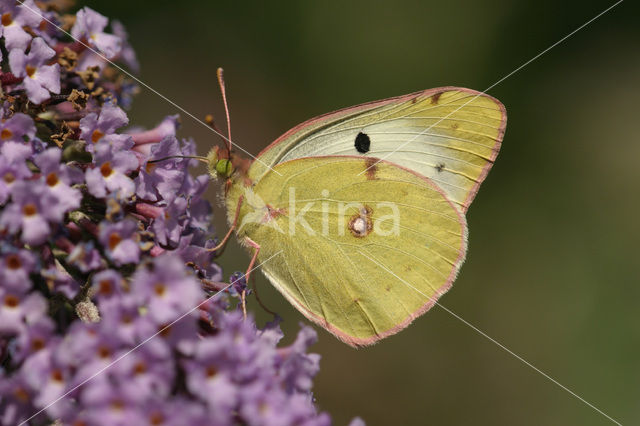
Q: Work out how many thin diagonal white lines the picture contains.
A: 4